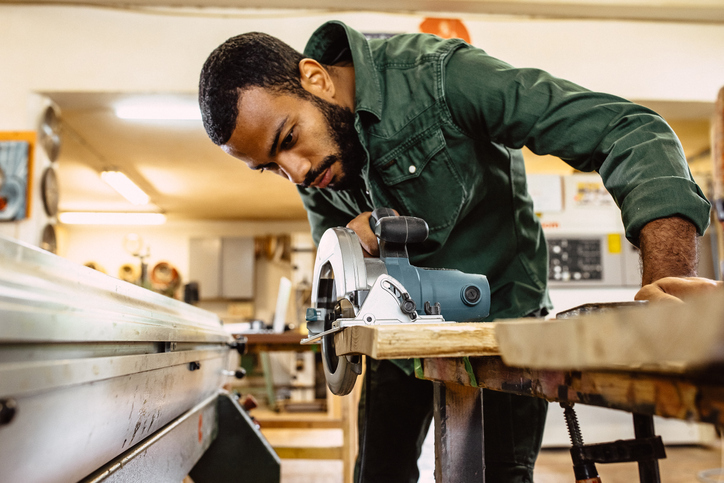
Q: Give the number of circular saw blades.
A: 4